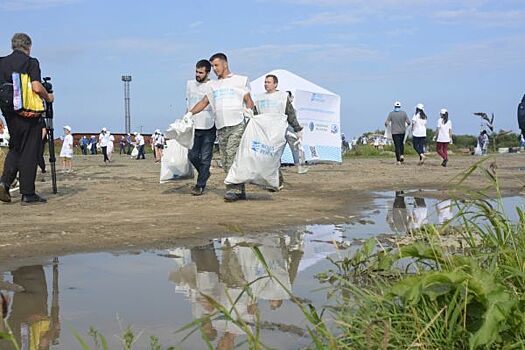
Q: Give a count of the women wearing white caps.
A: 2